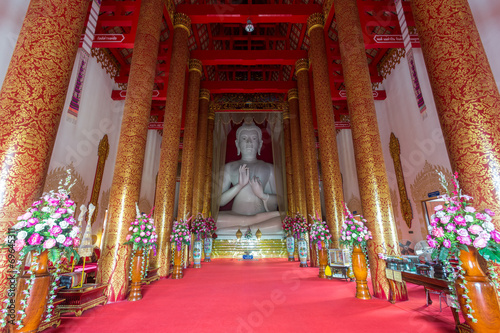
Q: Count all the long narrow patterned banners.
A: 2